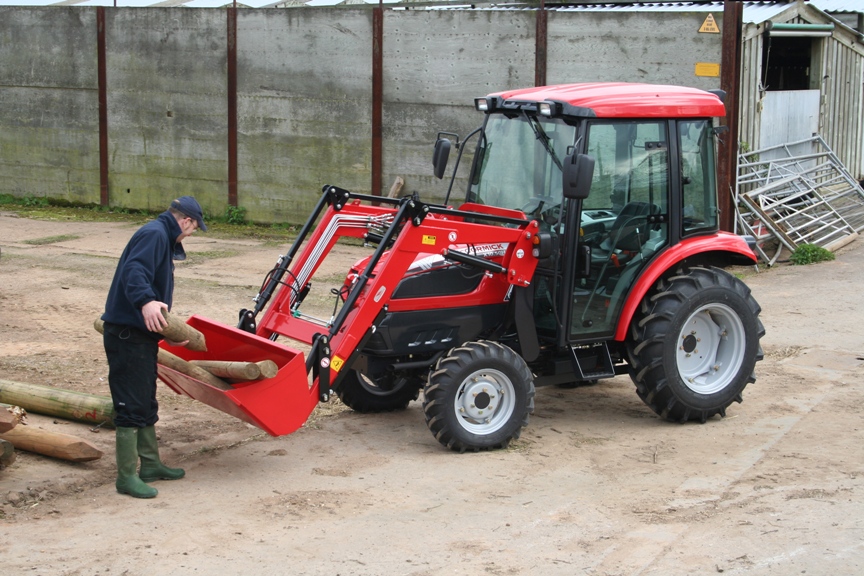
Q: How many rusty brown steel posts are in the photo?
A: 5